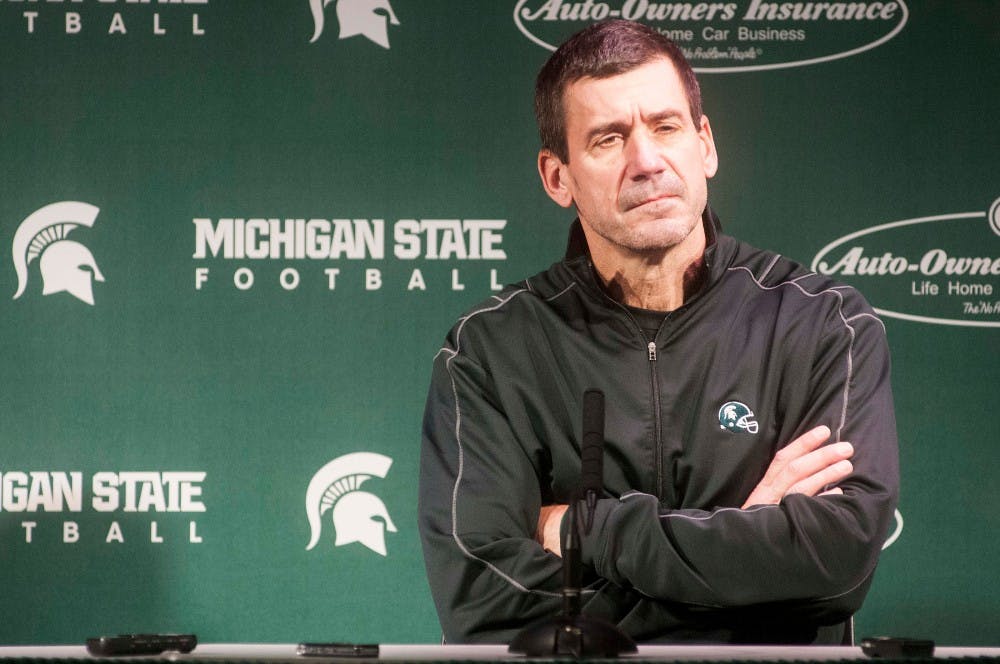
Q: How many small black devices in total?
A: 3